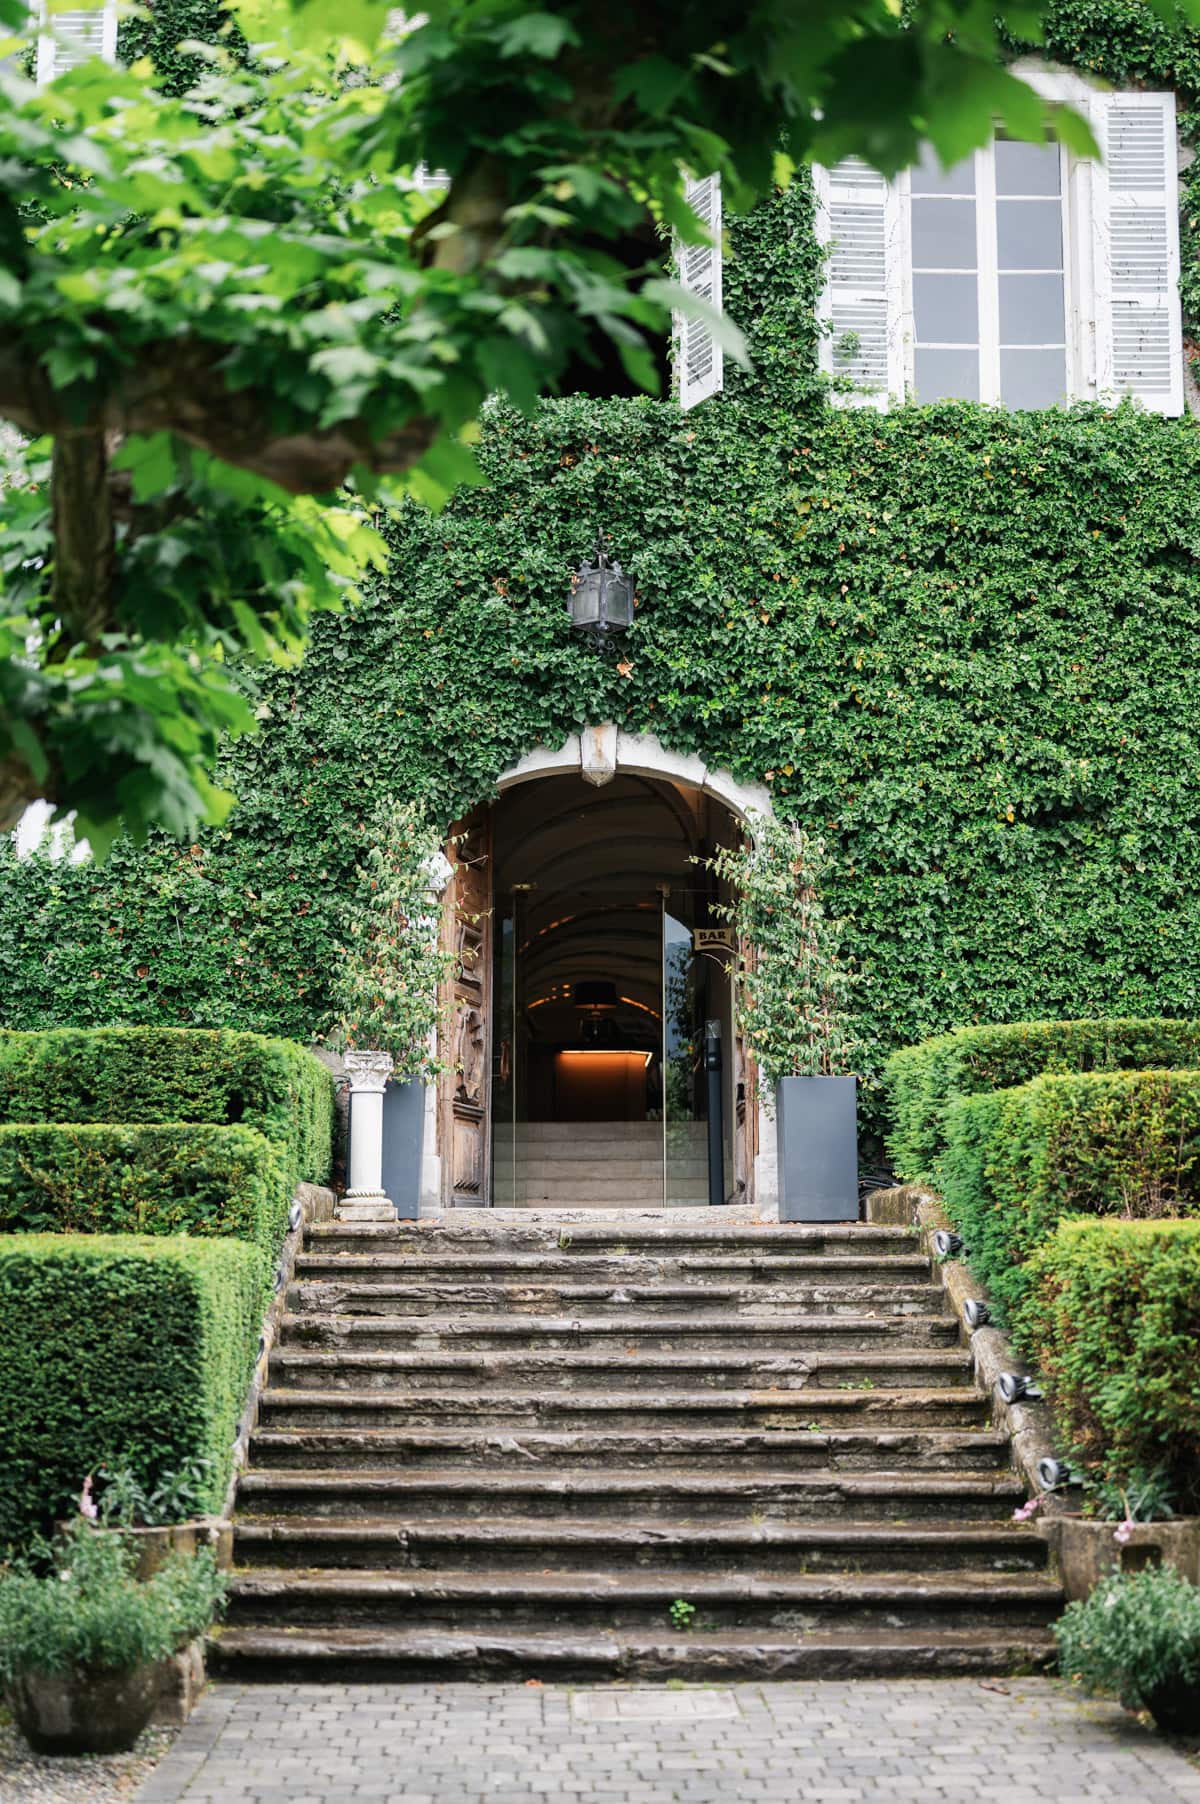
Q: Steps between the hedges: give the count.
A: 11